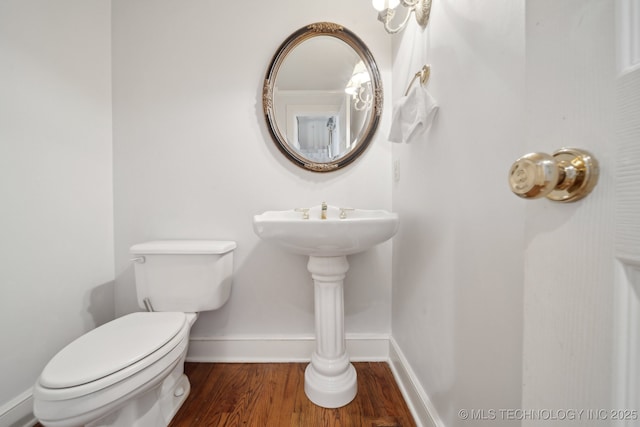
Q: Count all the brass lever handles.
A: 2